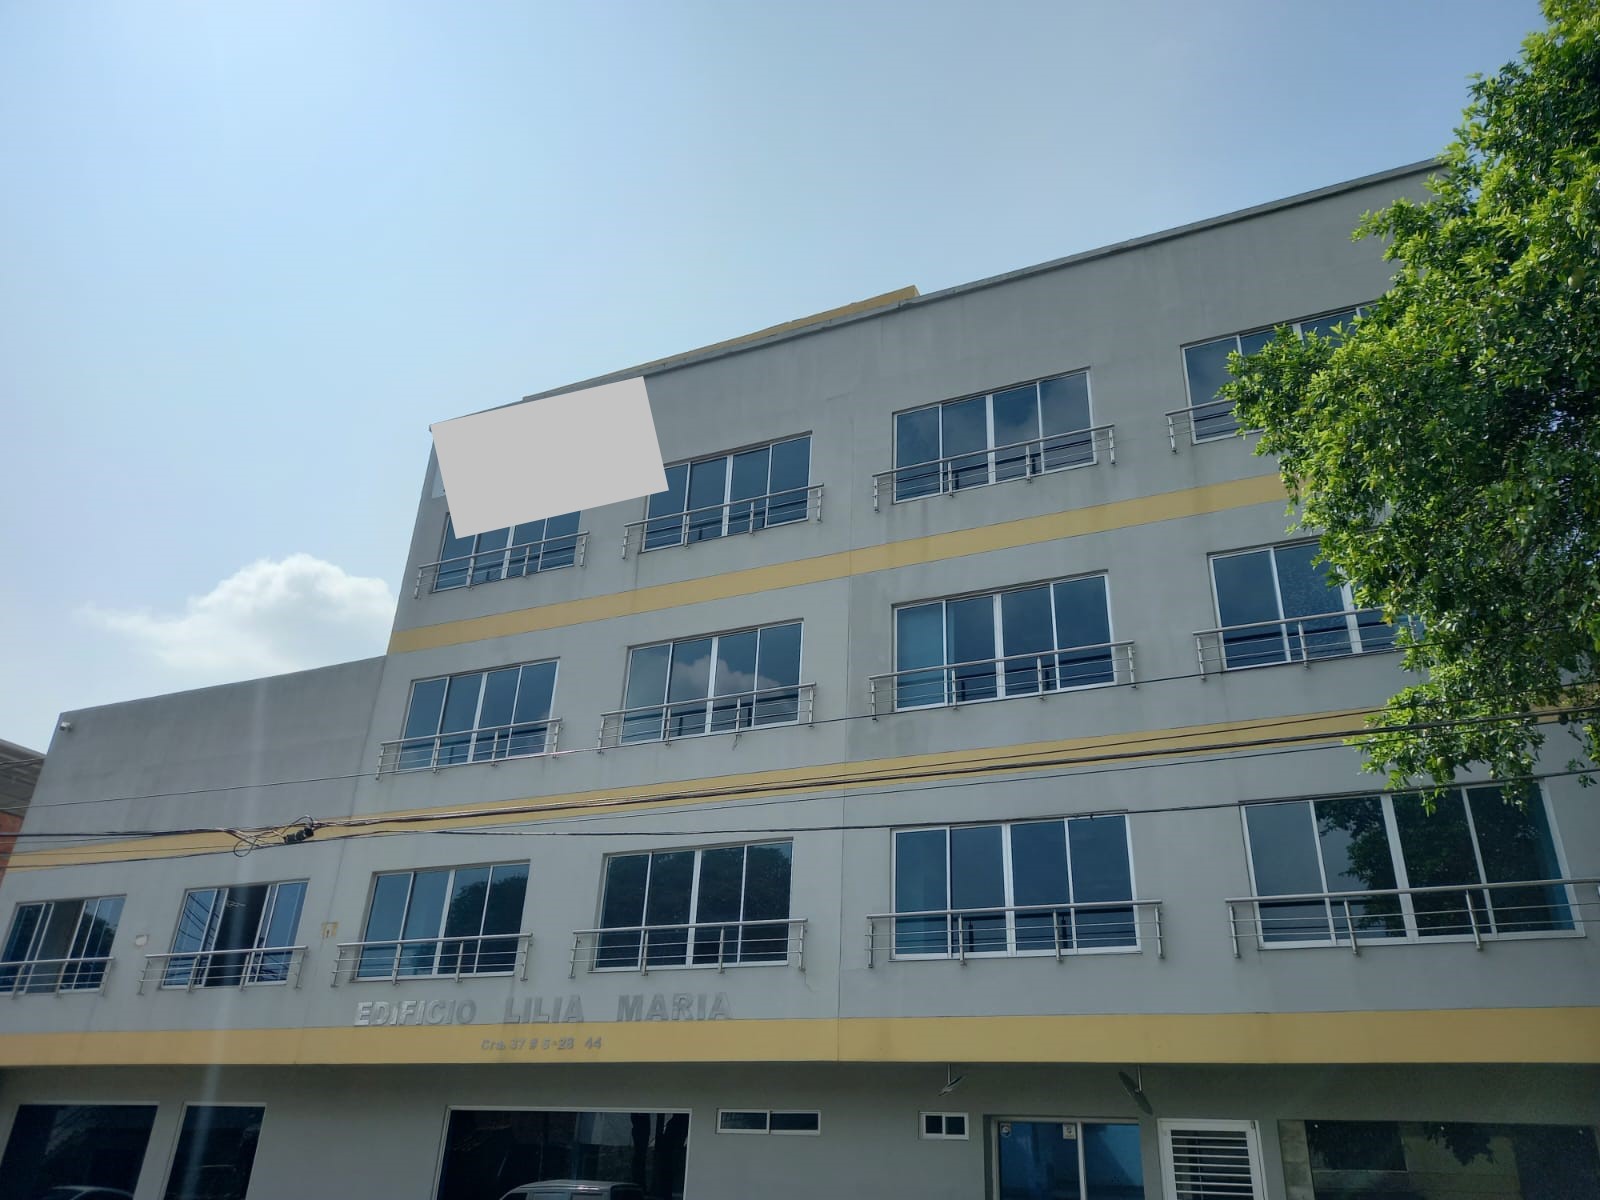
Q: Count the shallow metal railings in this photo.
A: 14